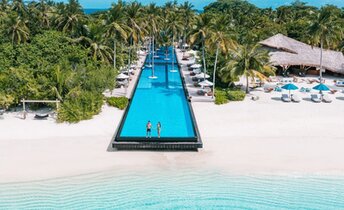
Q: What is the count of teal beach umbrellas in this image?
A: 2